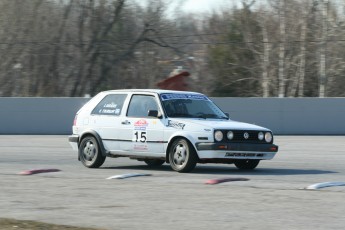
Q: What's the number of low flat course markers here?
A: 4